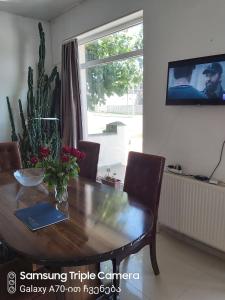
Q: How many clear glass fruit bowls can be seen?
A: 1